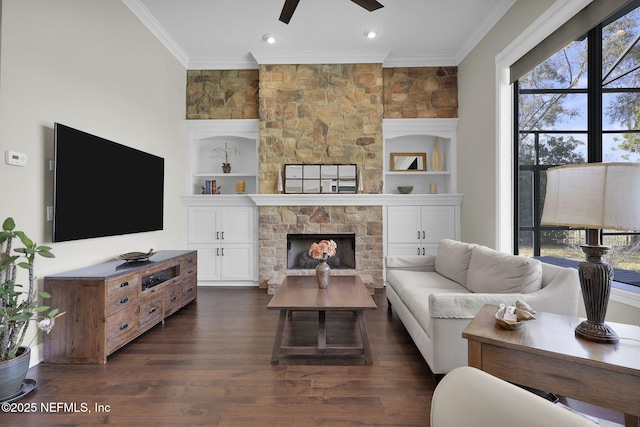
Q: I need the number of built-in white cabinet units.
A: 2